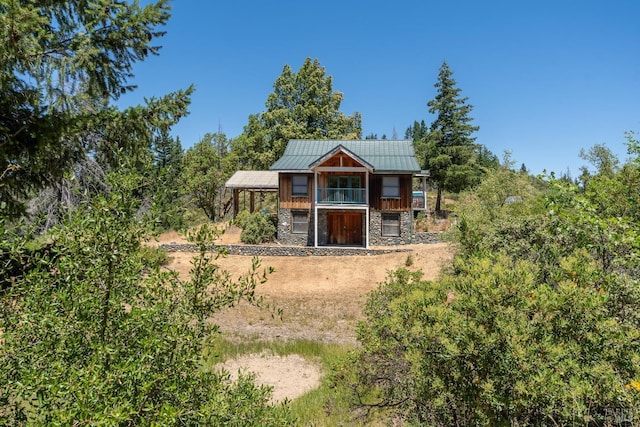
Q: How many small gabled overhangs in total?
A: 1